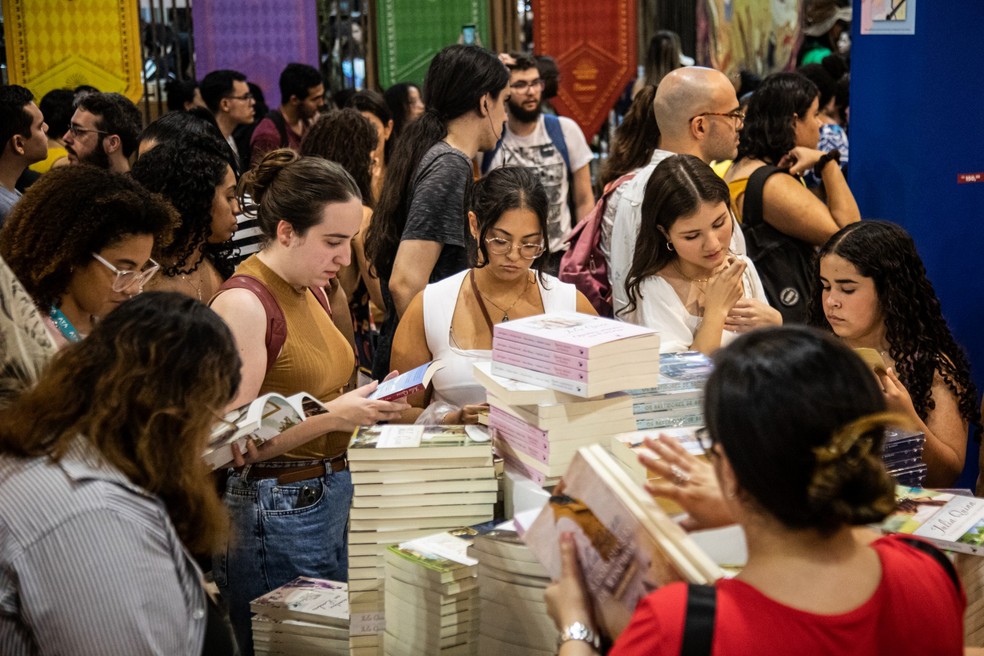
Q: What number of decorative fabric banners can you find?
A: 4